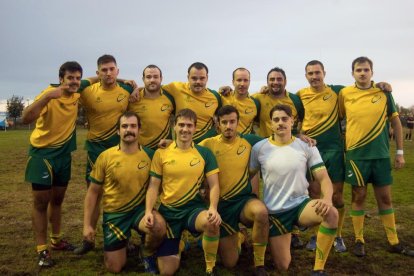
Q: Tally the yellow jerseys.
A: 11